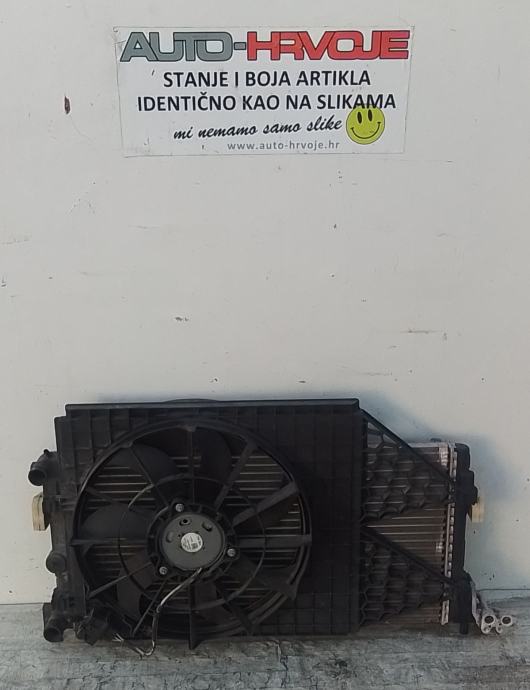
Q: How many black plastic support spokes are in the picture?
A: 12